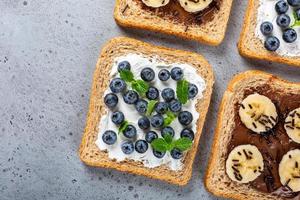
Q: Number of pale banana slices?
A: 6